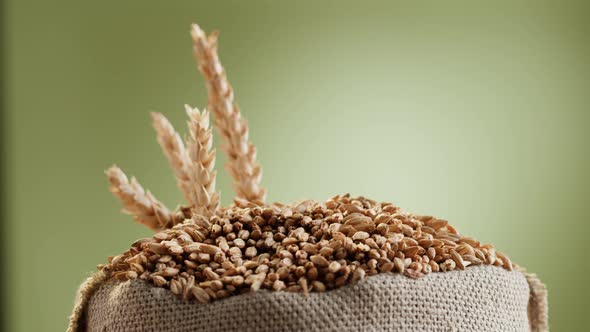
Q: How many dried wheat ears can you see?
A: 4